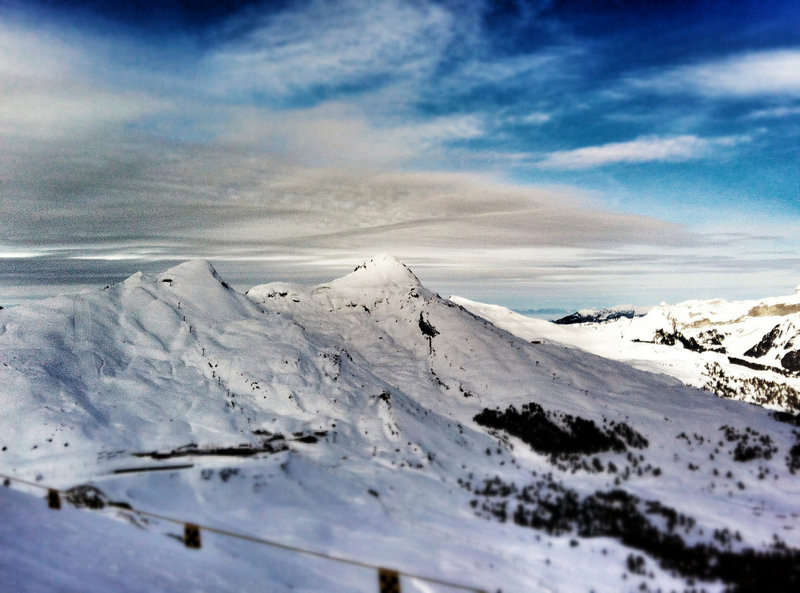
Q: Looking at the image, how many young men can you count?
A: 0